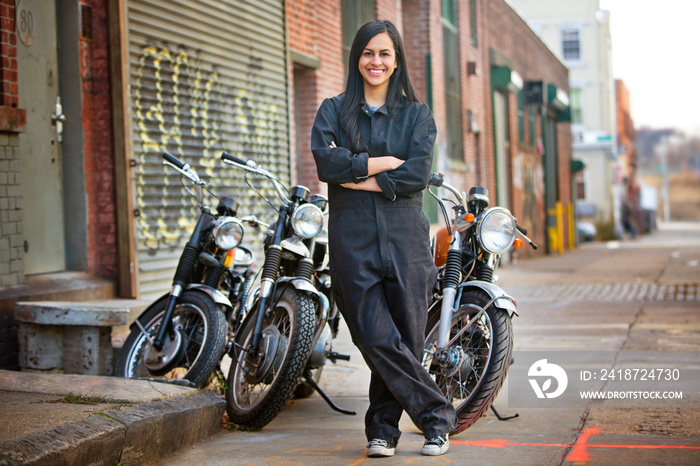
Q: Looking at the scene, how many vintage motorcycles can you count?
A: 3